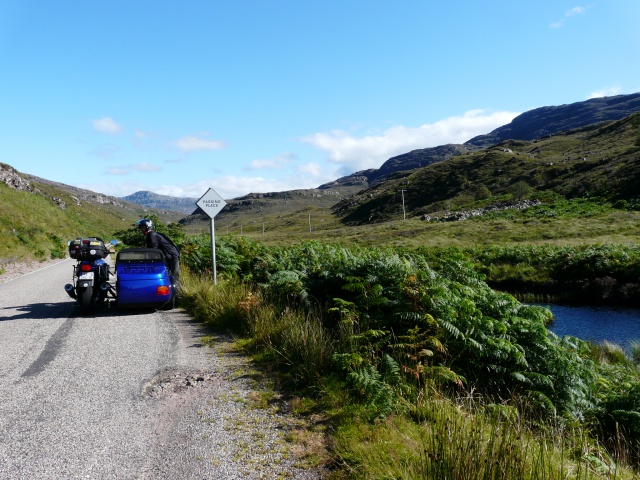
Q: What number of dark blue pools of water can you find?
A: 1